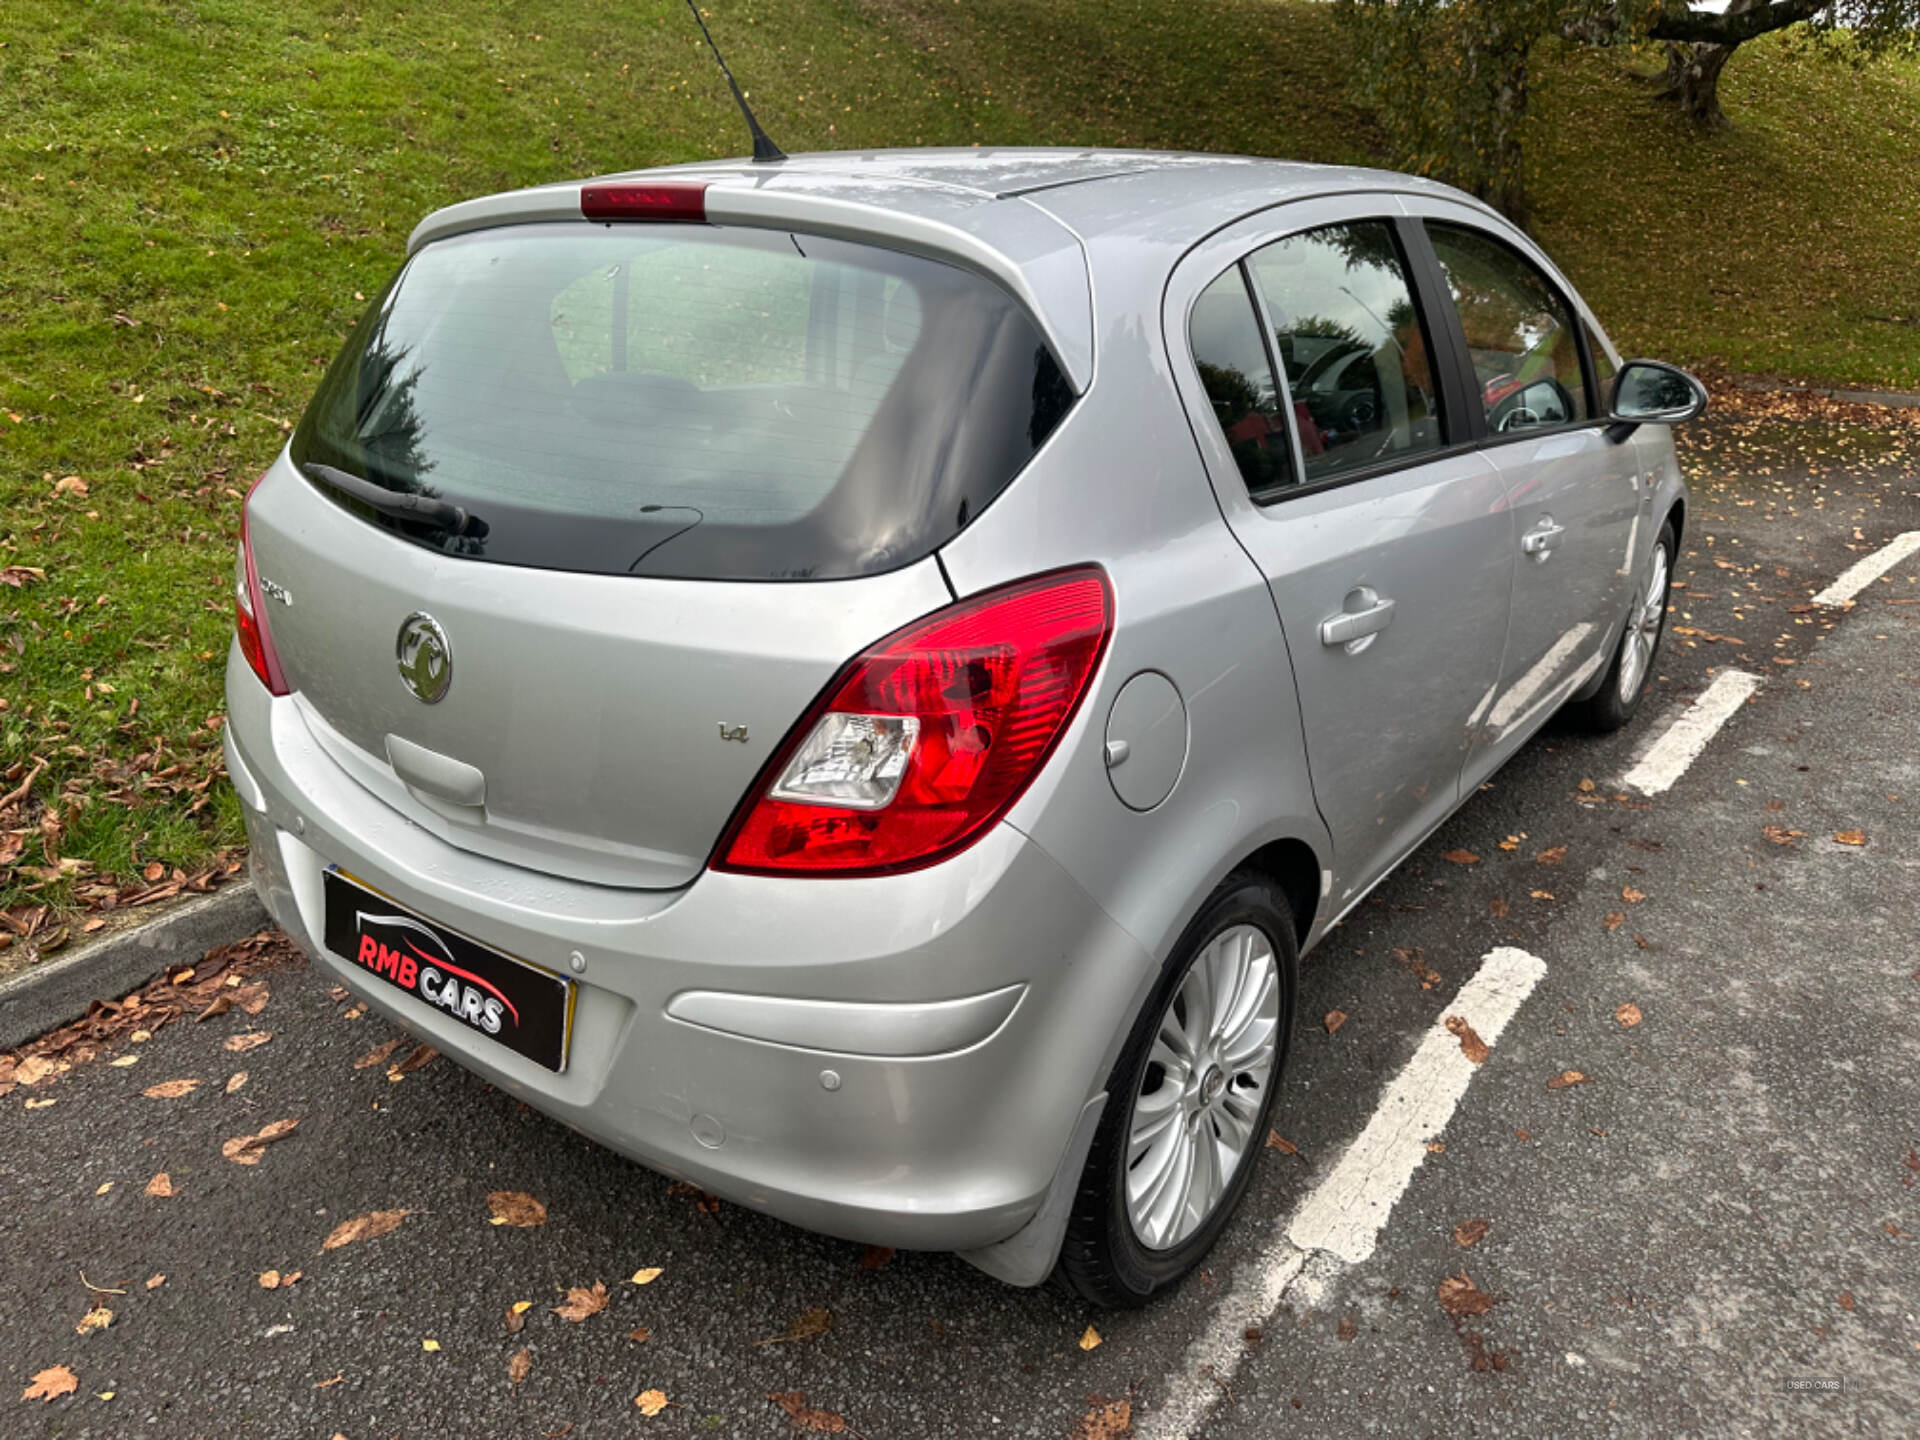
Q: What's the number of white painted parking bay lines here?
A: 3